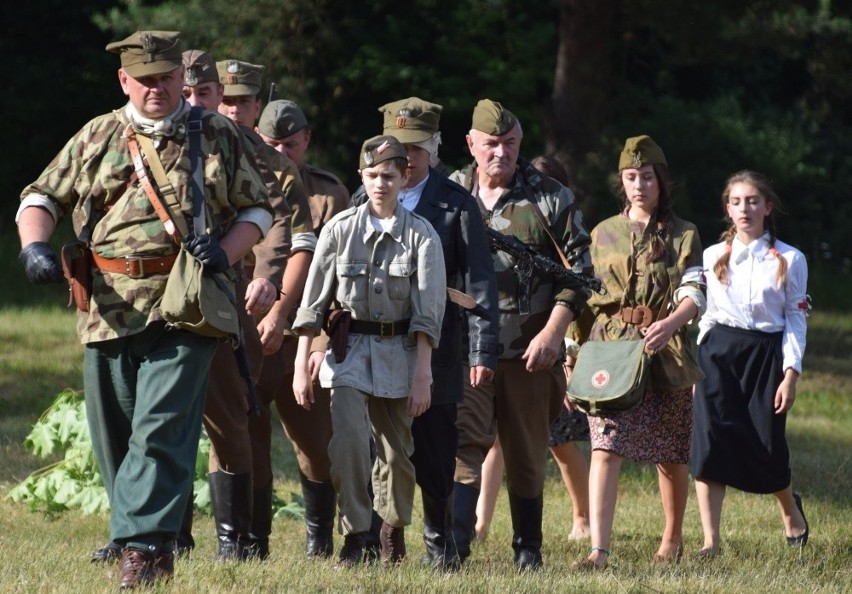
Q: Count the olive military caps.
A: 8